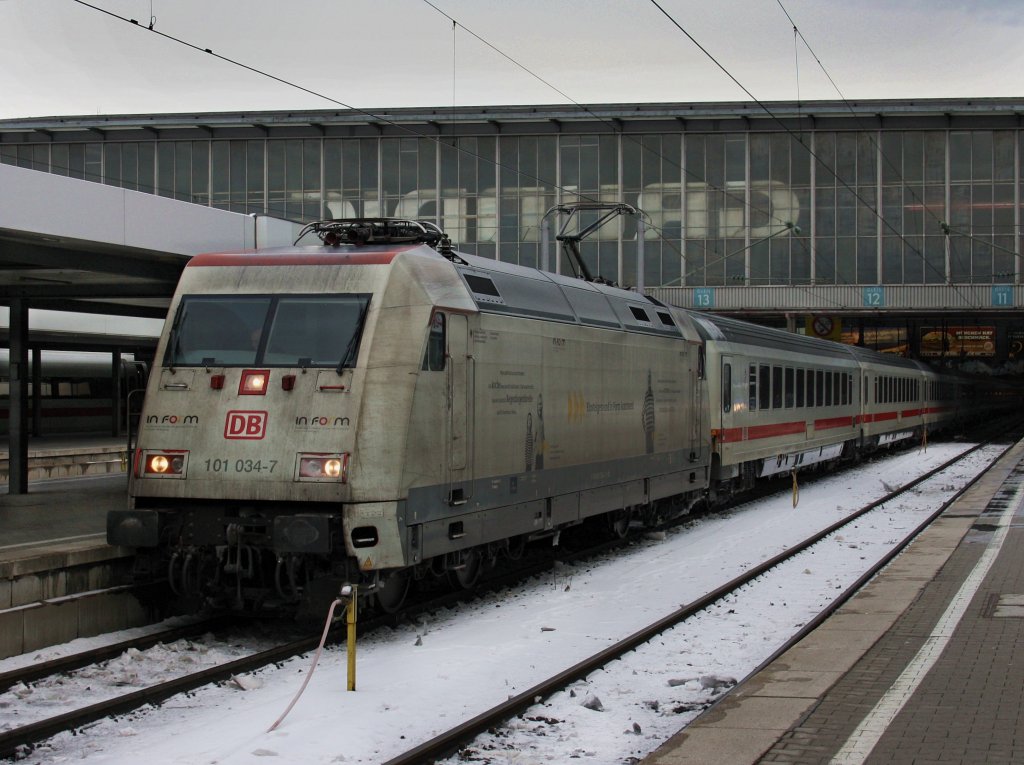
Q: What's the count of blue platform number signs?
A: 3